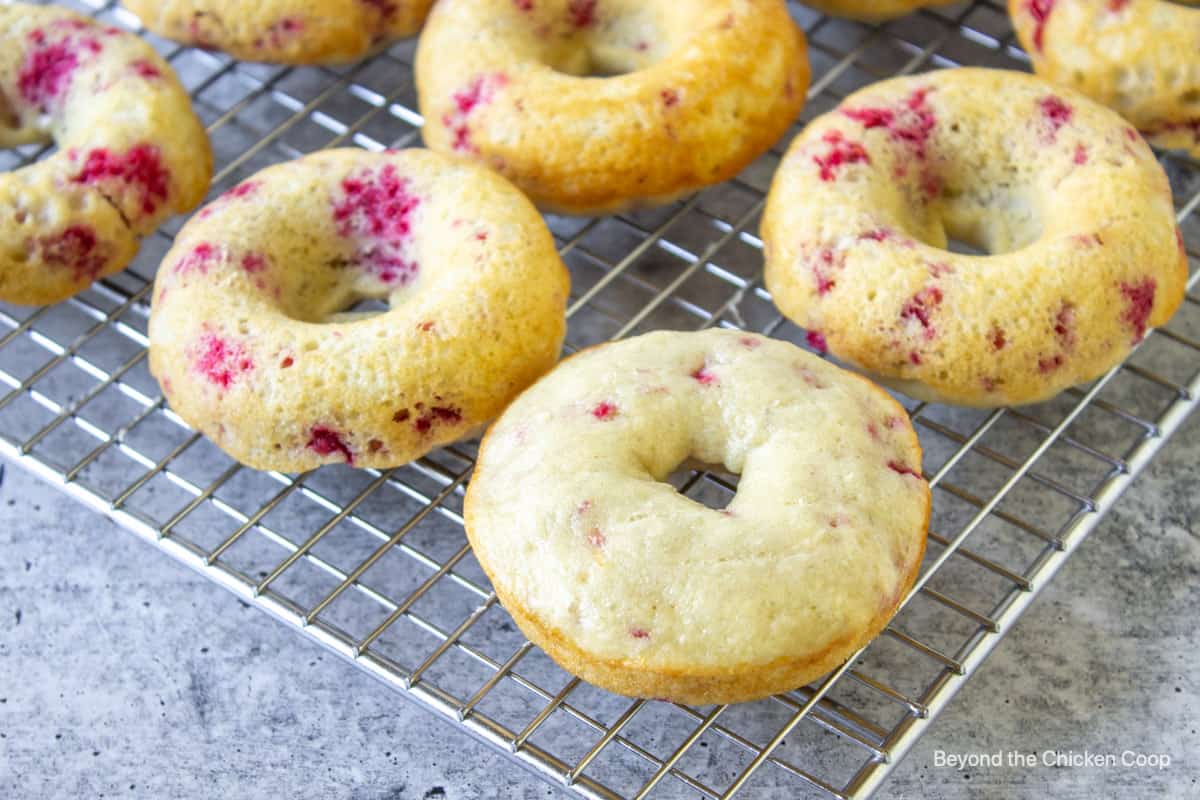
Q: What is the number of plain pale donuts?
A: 1